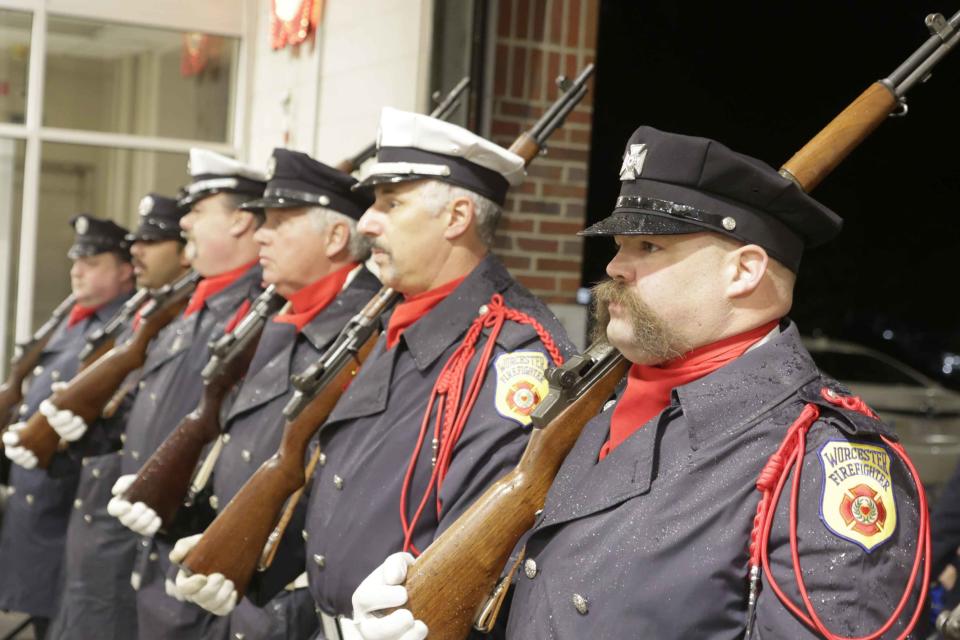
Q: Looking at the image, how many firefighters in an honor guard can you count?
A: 6